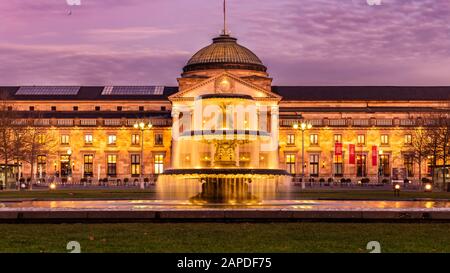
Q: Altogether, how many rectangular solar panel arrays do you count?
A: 2